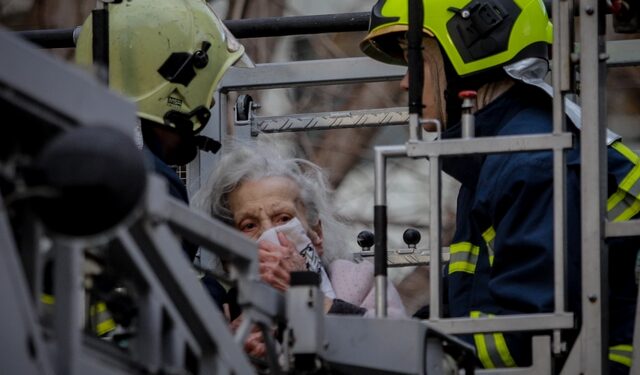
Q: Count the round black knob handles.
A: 2